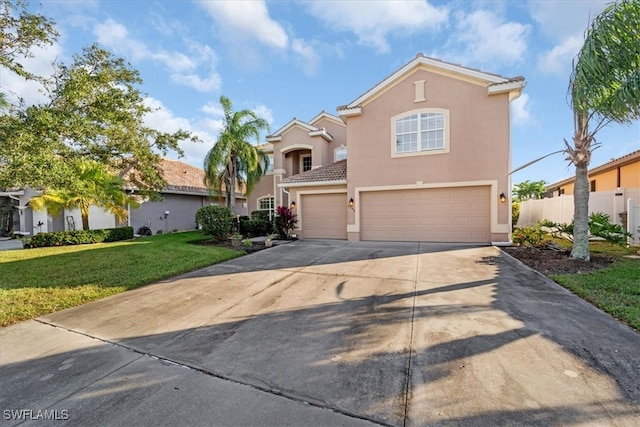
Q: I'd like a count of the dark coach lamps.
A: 3